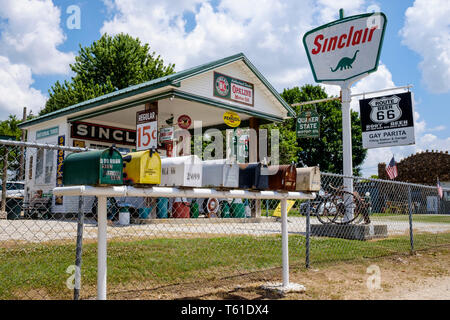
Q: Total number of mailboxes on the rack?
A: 7